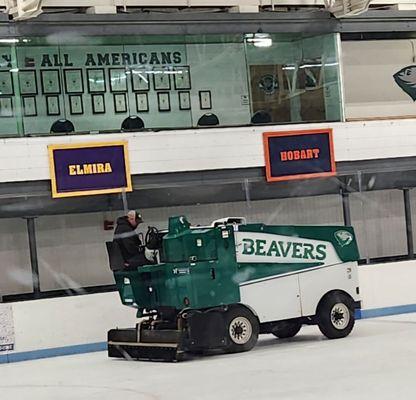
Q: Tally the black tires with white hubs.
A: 2